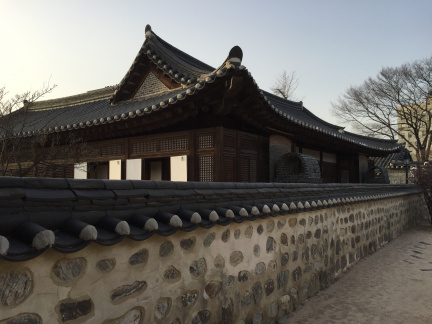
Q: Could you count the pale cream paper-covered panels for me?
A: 4